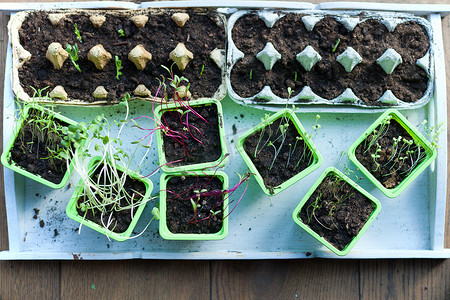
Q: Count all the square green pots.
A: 7